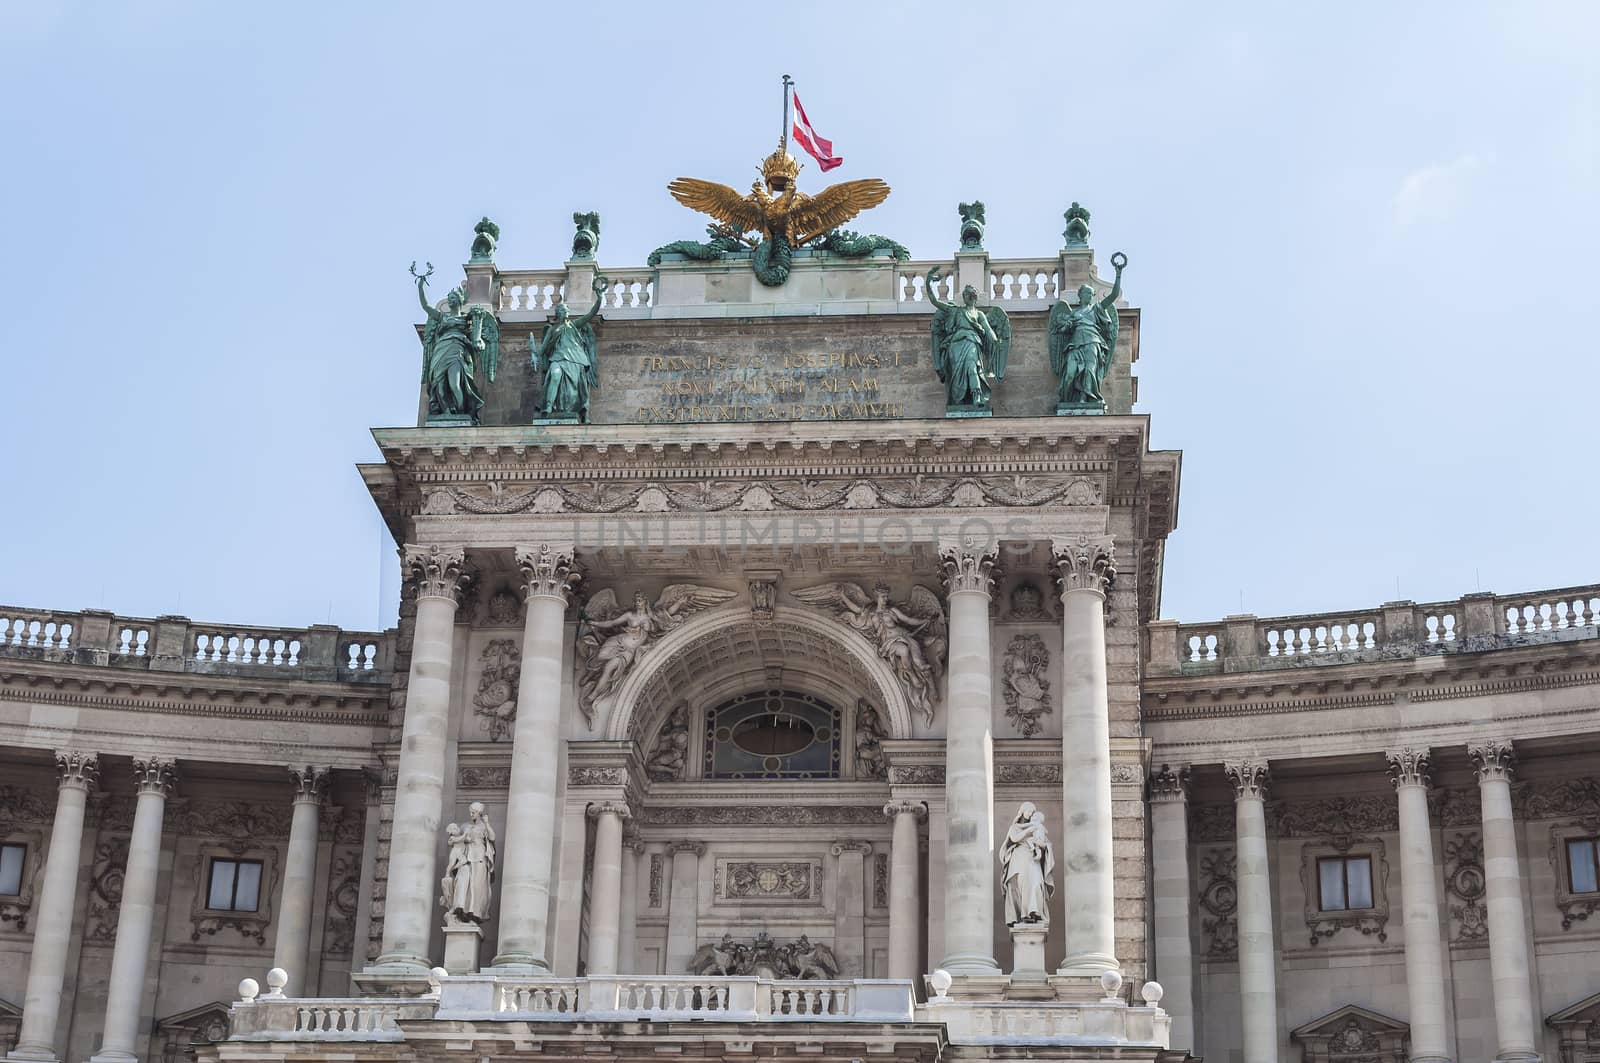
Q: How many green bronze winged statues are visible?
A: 4